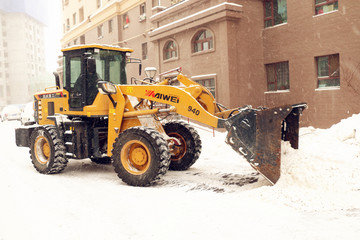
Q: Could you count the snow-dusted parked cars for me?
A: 2